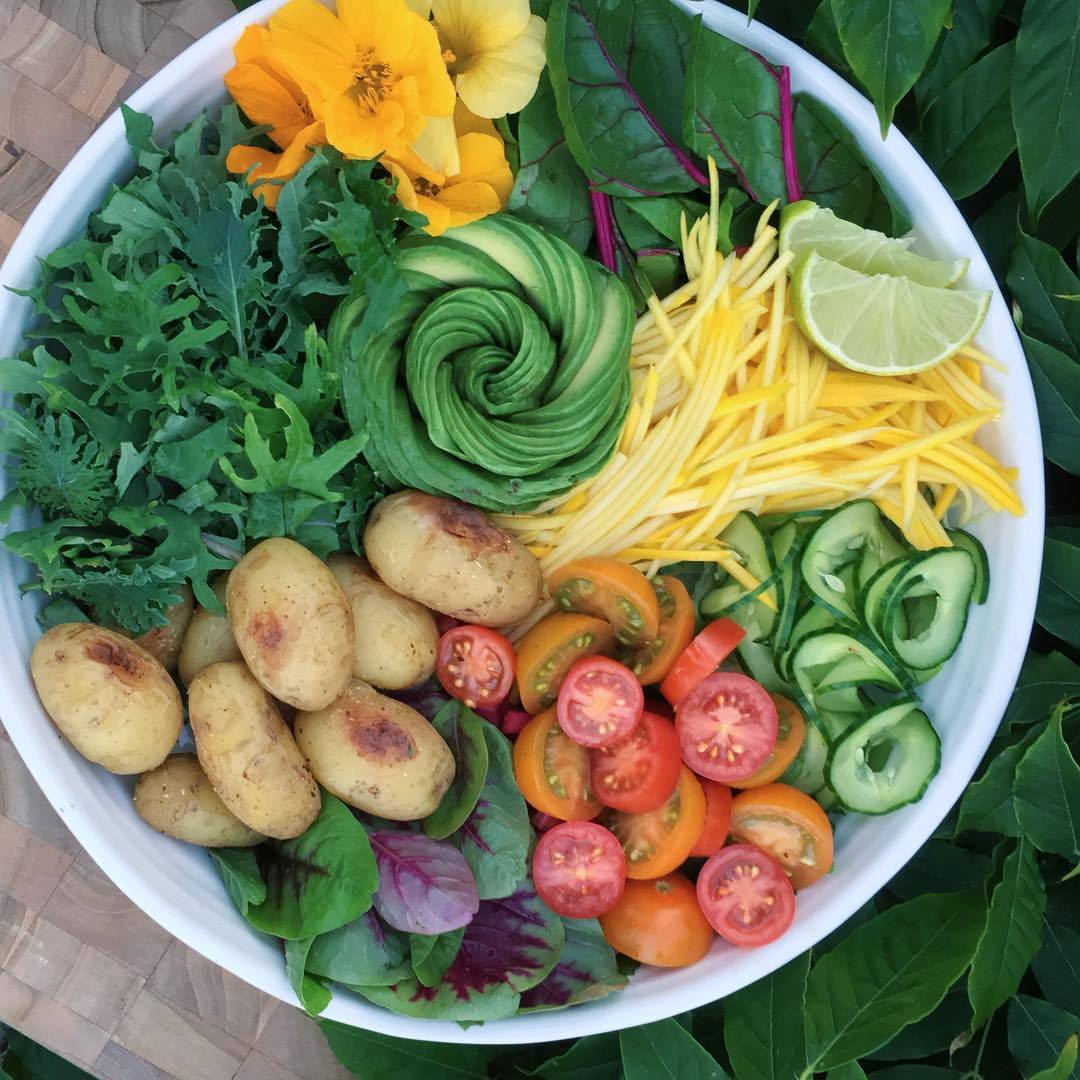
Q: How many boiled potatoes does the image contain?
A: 9